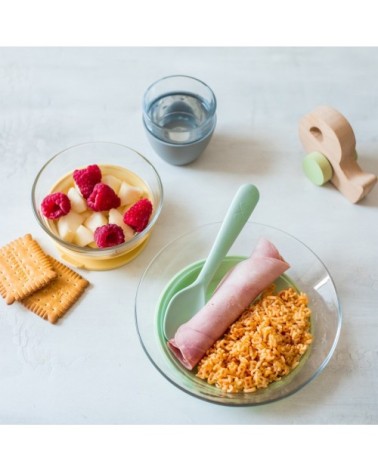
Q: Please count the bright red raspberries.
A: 5